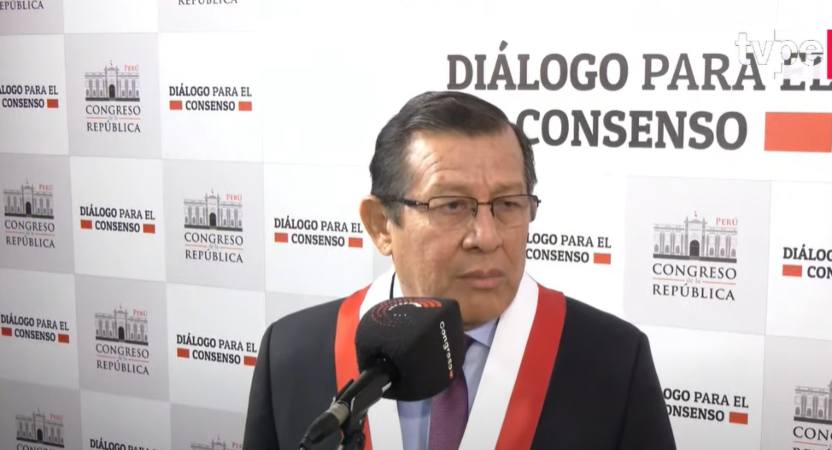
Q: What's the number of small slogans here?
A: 10